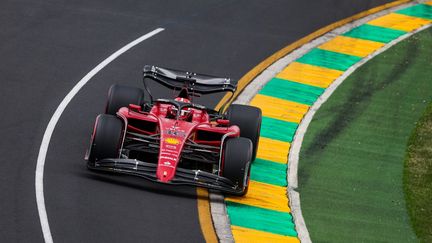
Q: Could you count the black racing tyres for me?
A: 4